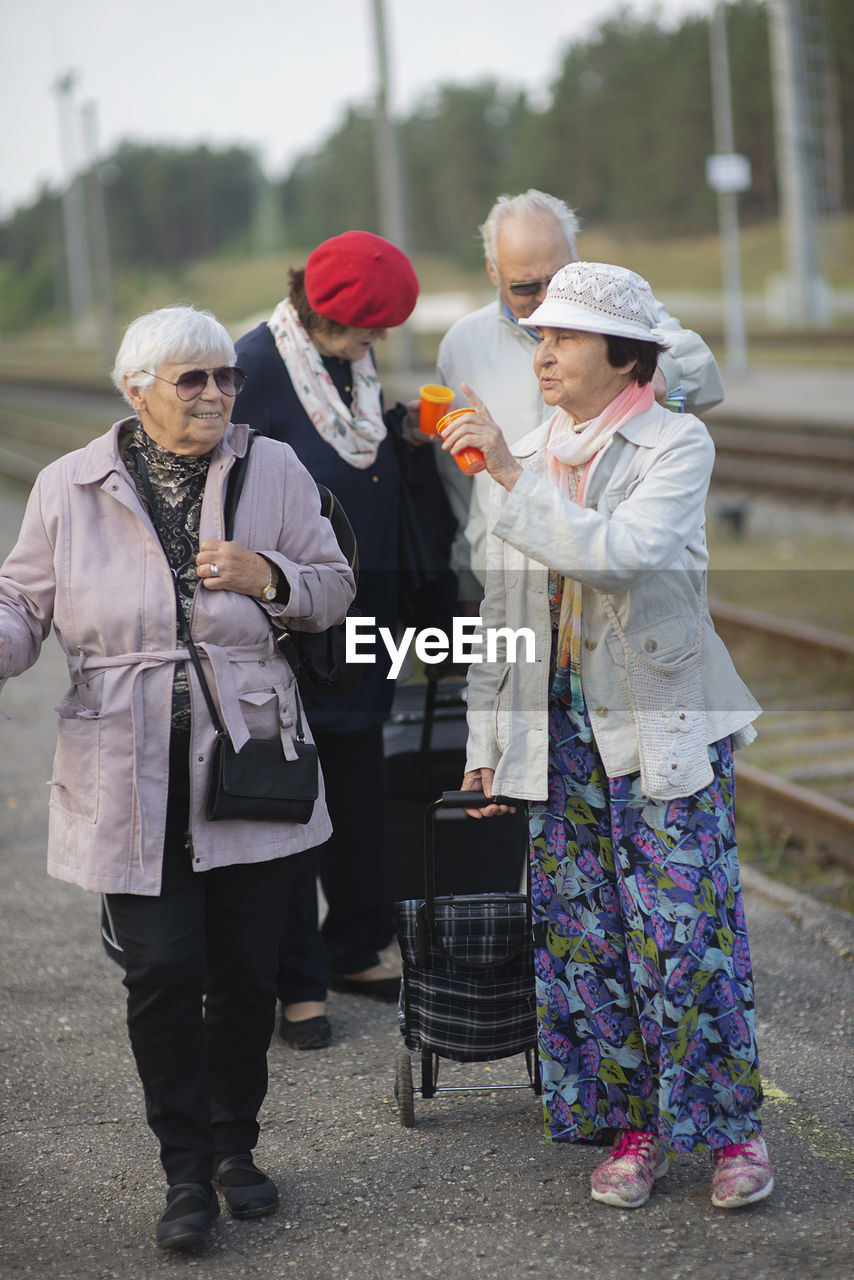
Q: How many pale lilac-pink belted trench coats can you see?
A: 1